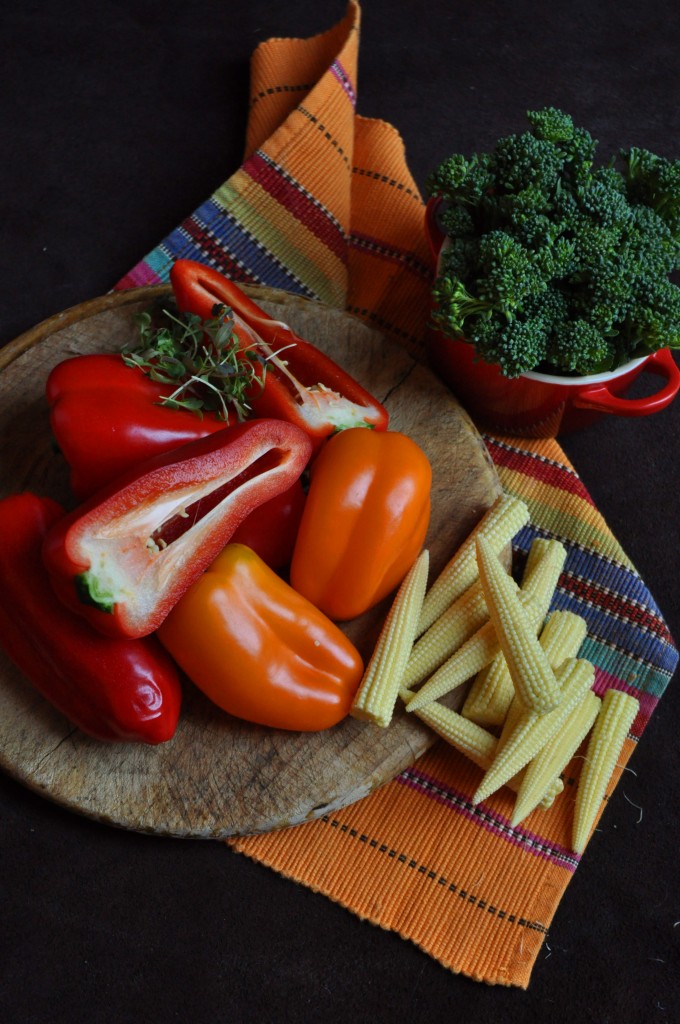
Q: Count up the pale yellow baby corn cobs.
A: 12